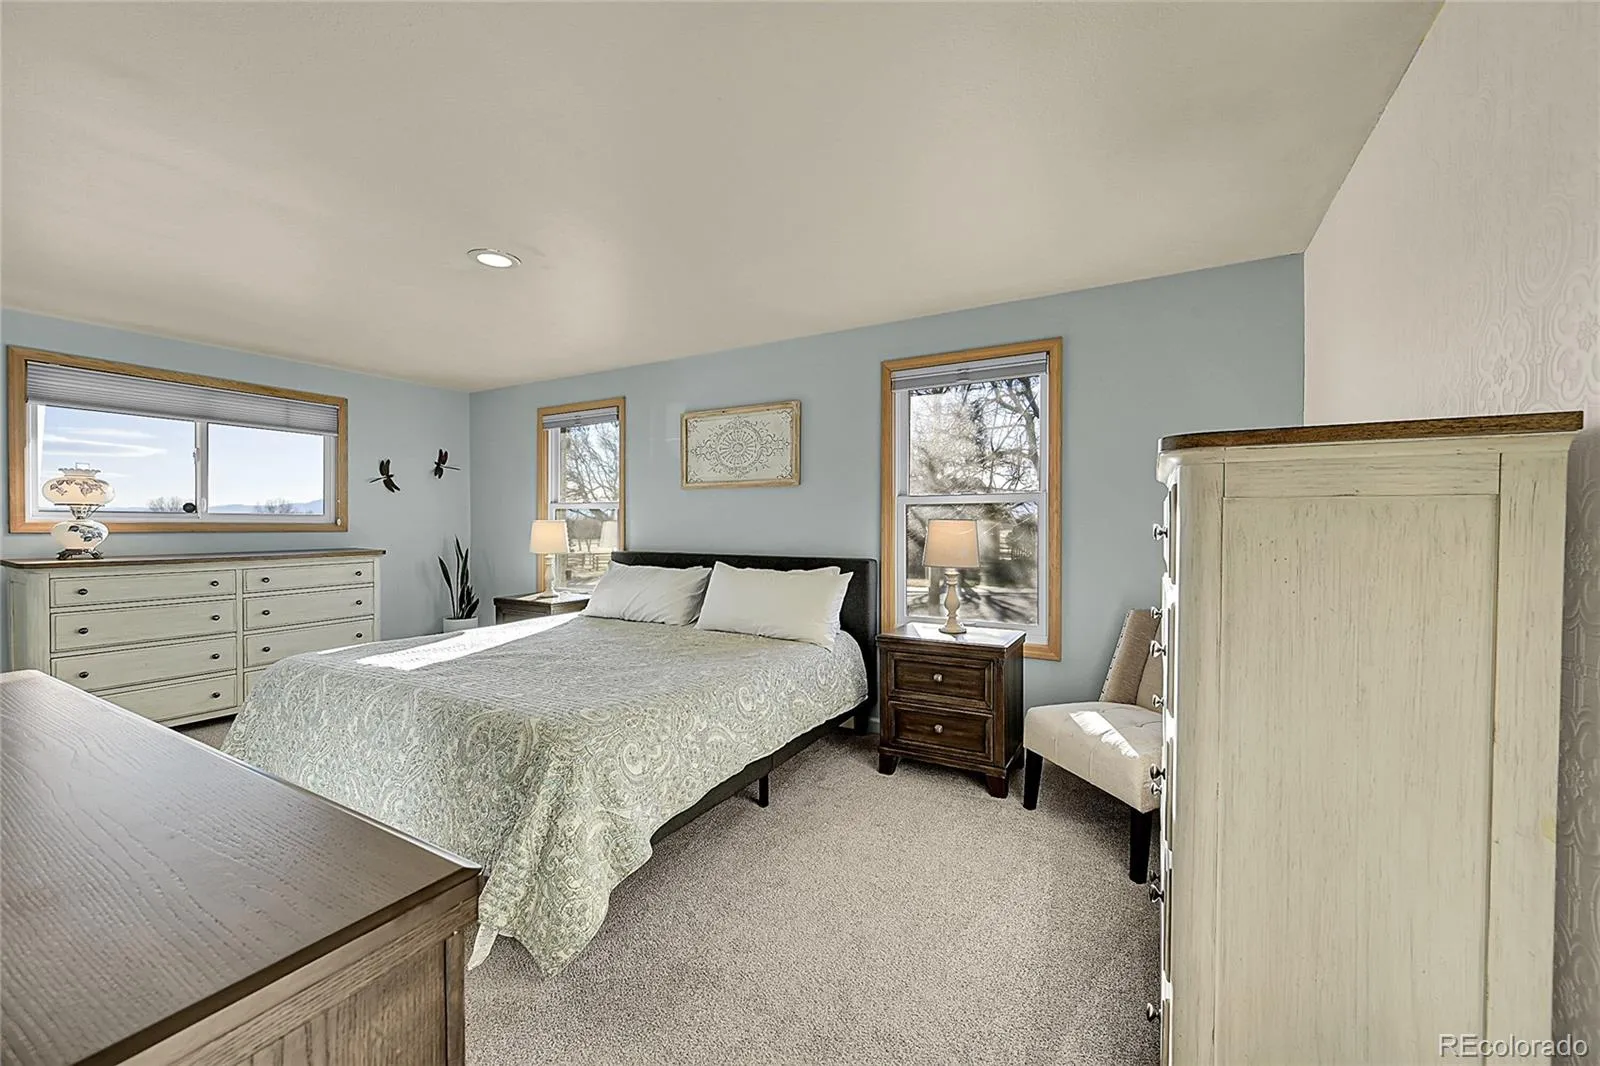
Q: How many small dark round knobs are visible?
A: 13